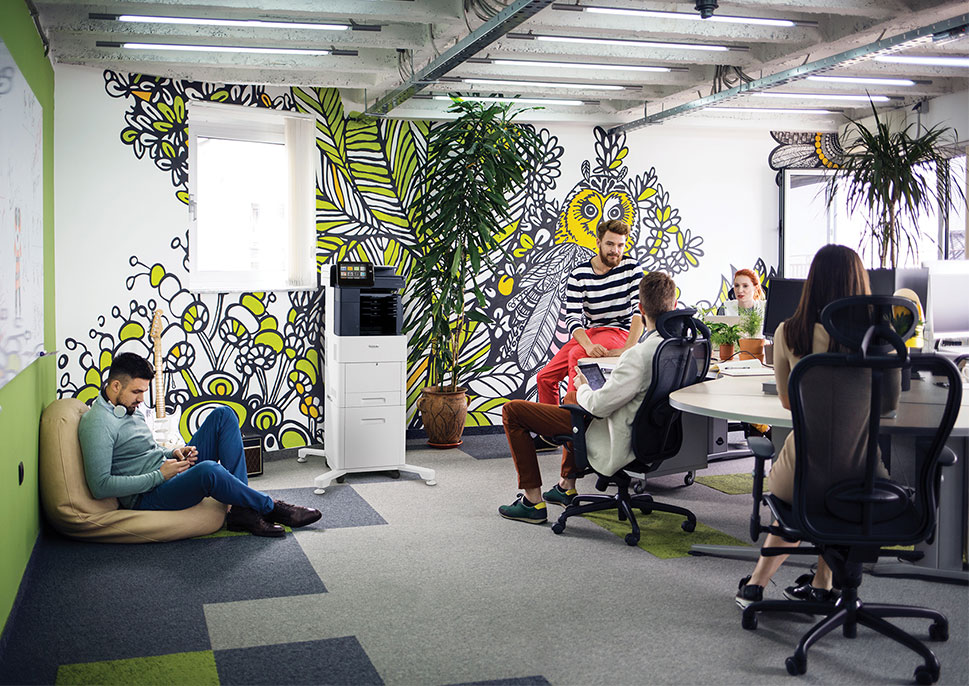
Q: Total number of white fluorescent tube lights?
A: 11